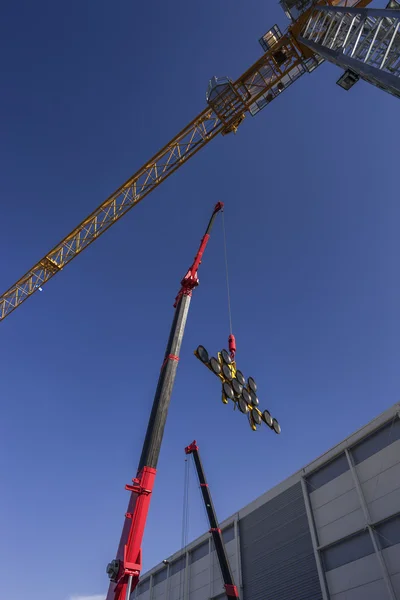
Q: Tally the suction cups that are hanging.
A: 14